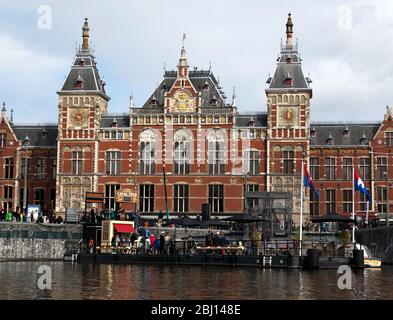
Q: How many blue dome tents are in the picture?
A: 0